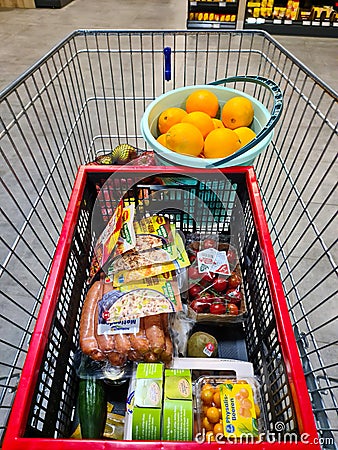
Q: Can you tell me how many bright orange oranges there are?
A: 9